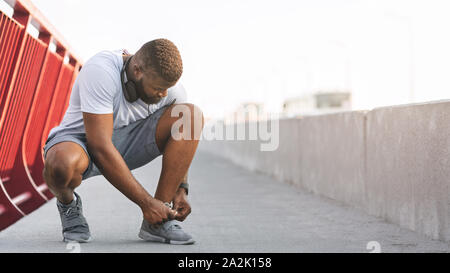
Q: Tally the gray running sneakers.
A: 2